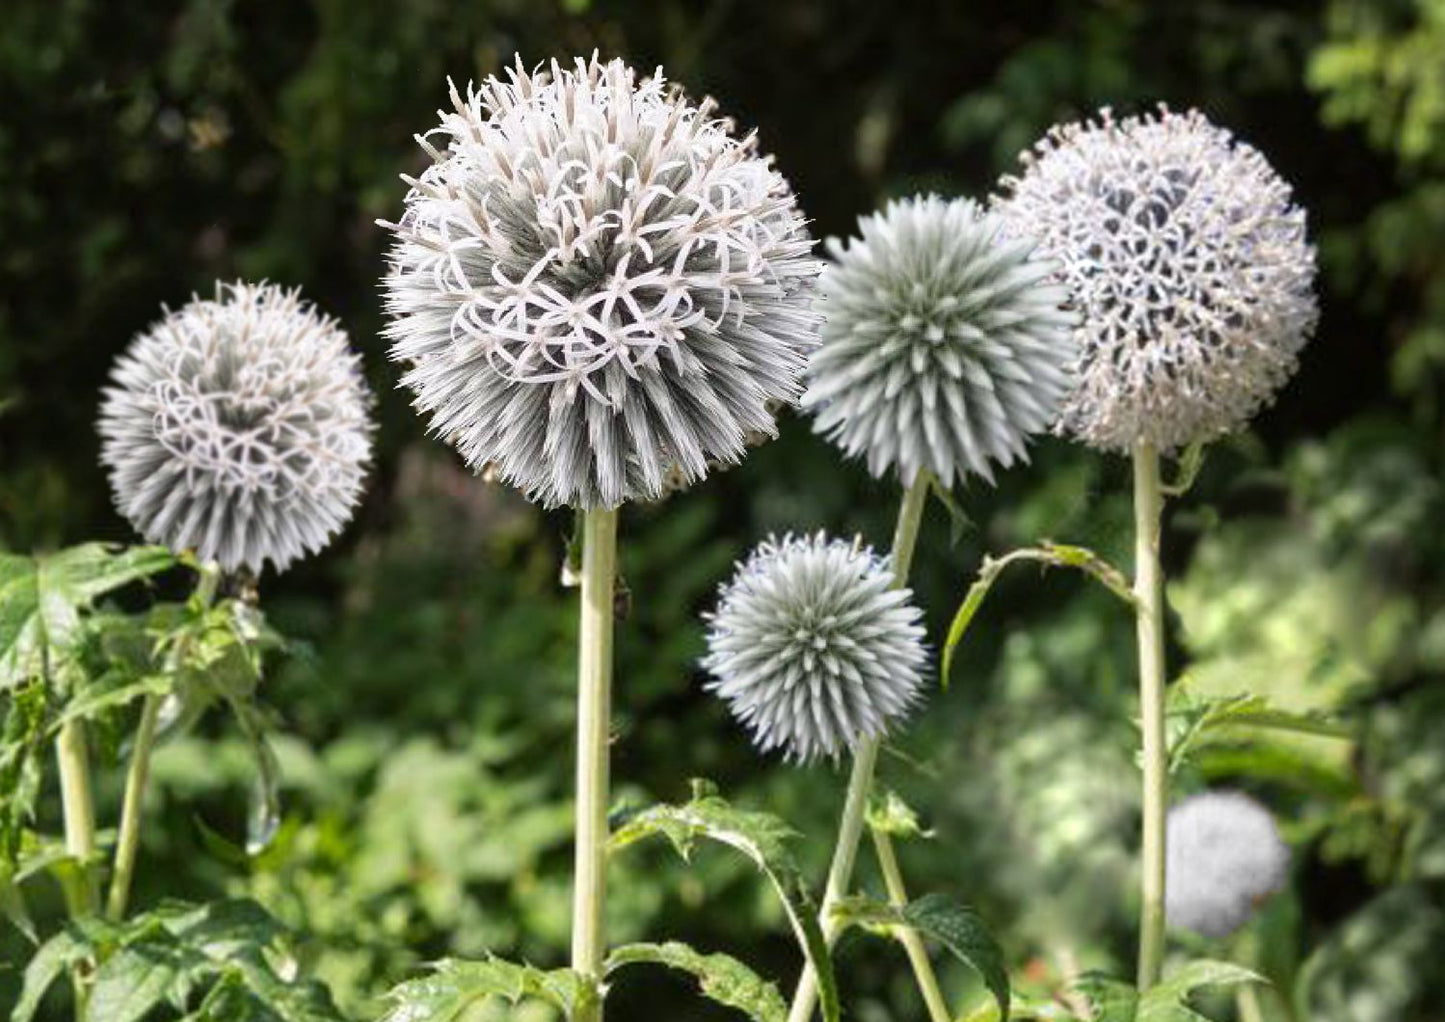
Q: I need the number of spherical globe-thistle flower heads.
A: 6